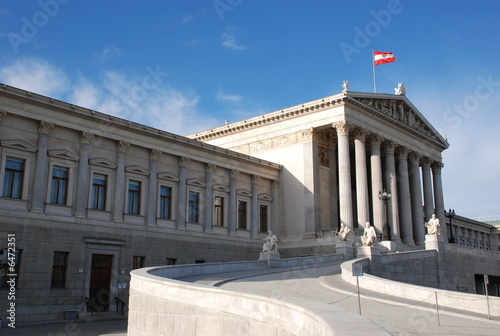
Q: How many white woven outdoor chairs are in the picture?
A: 0